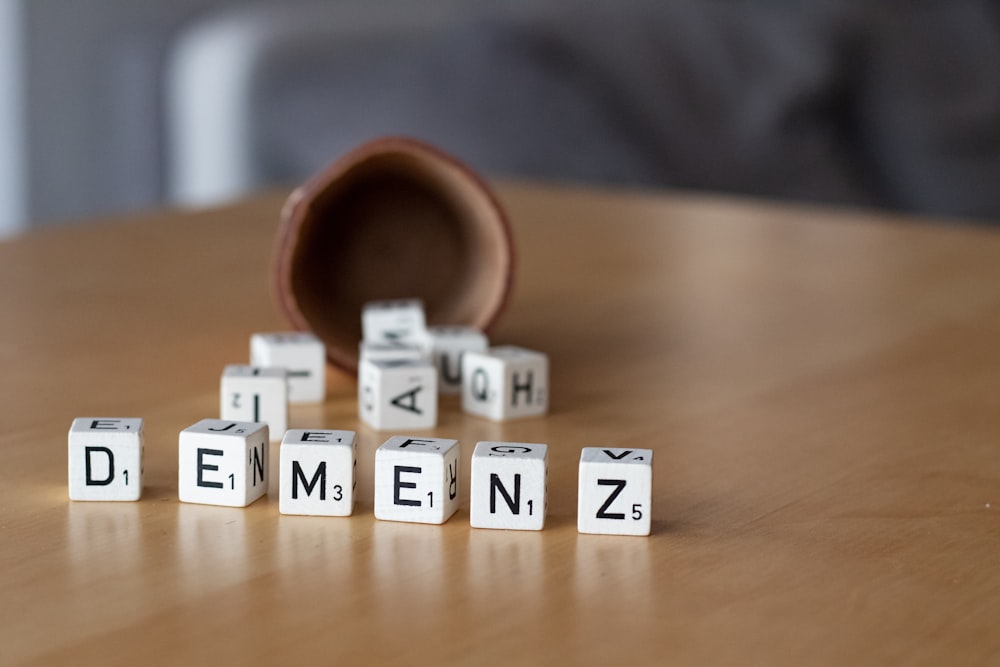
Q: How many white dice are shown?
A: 13